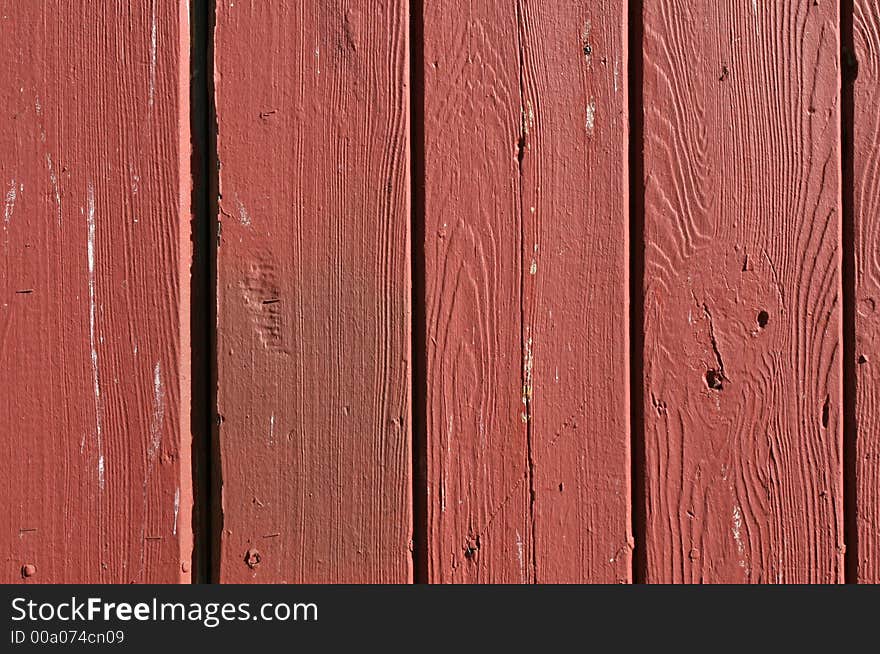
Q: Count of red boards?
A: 5